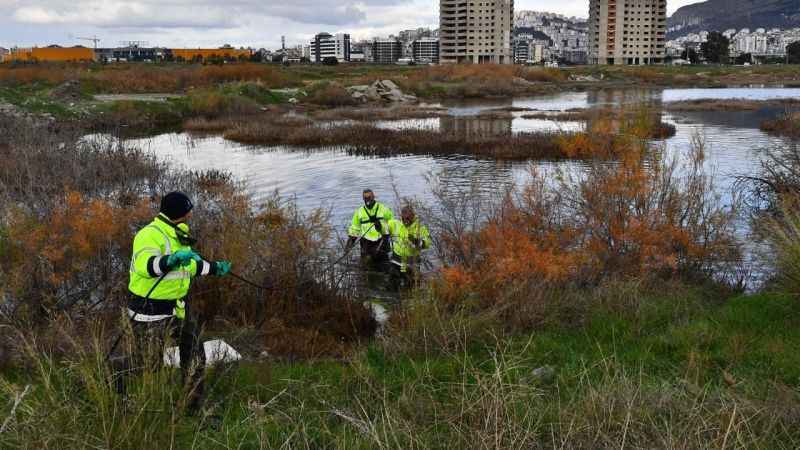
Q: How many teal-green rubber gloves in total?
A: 2